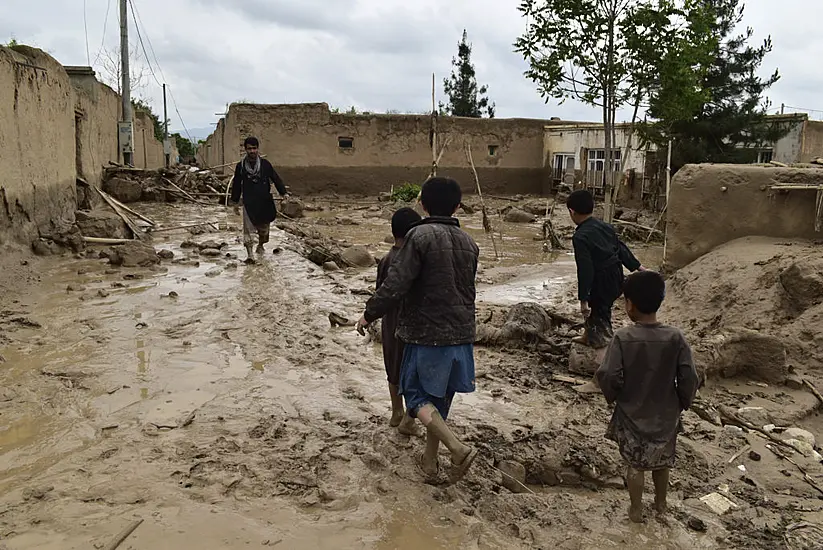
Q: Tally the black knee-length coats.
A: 1